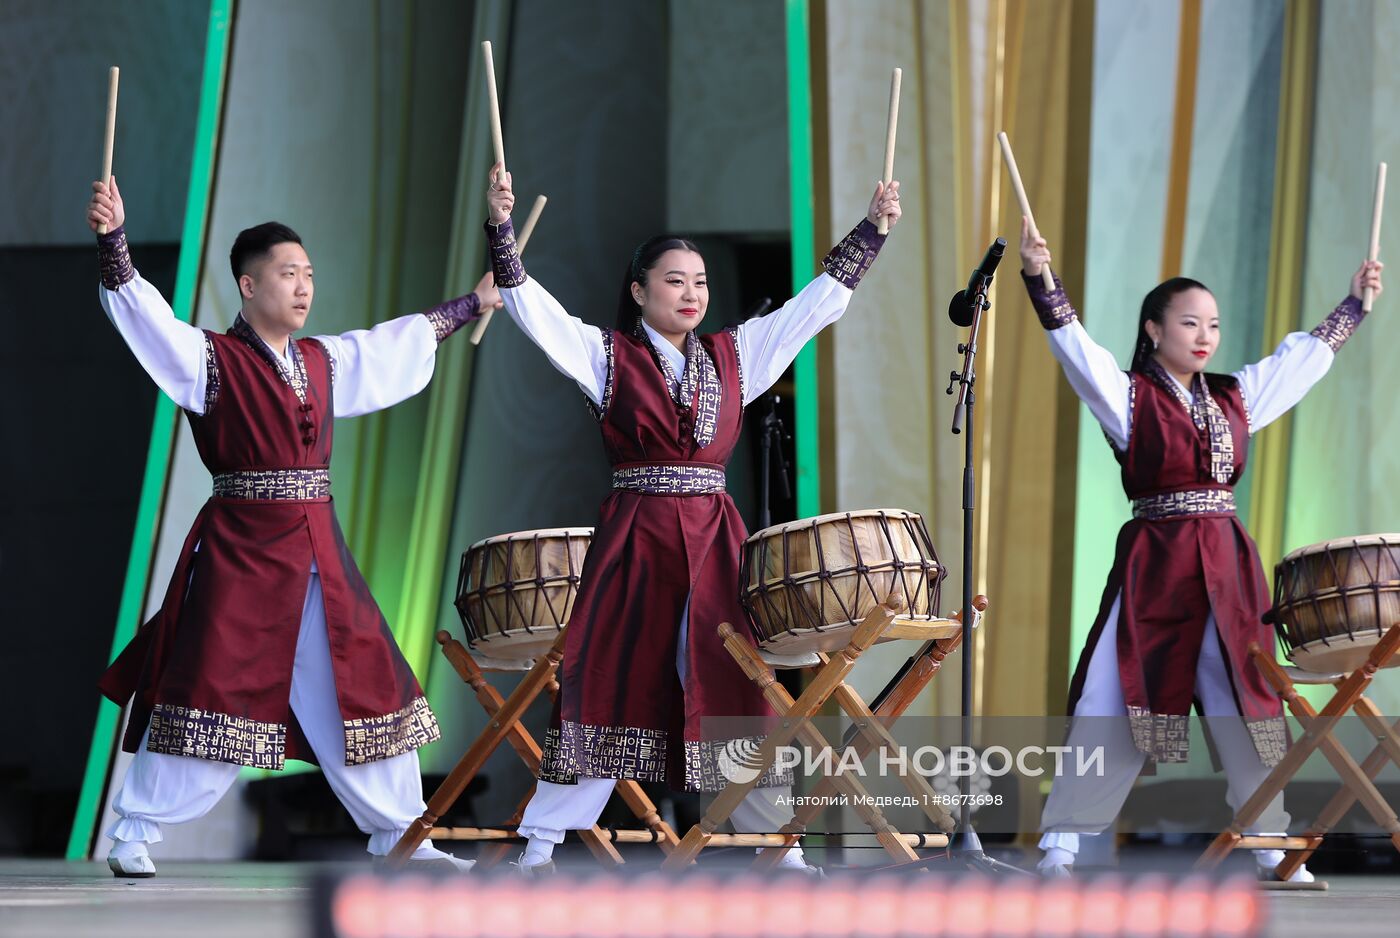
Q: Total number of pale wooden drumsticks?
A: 6